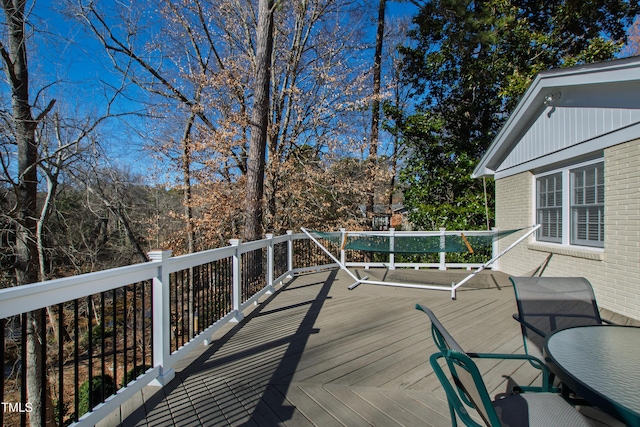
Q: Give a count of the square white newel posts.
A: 8